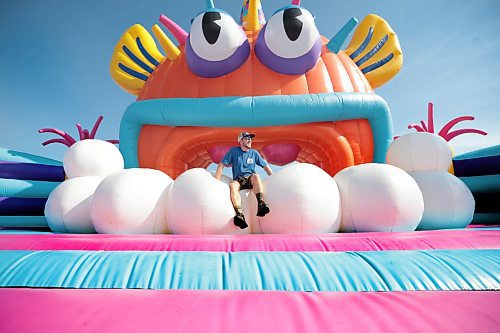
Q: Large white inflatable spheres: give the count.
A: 8